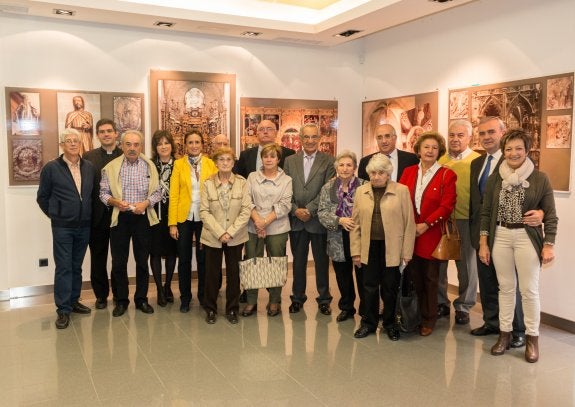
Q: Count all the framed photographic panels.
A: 5